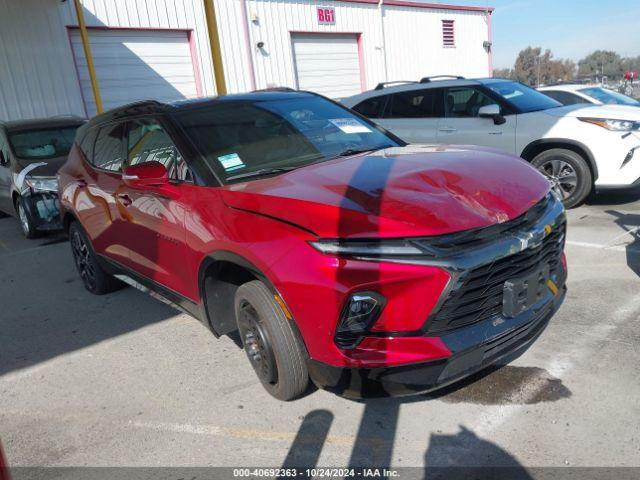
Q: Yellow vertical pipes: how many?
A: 2